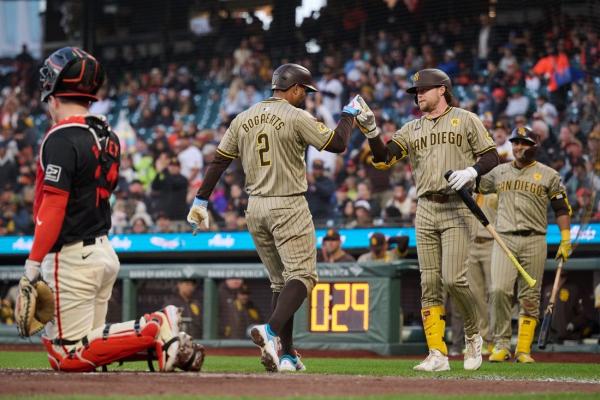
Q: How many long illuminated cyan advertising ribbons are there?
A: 1